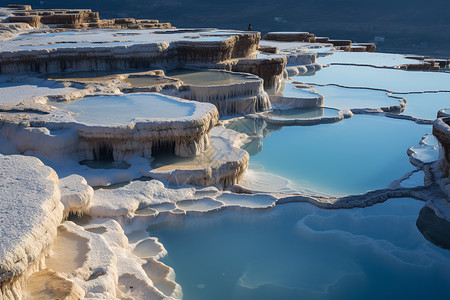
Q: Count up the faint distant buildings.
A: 2